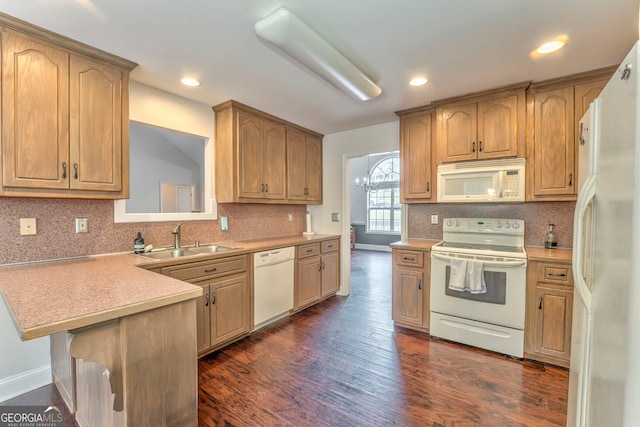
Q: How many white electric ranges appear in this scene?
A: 1